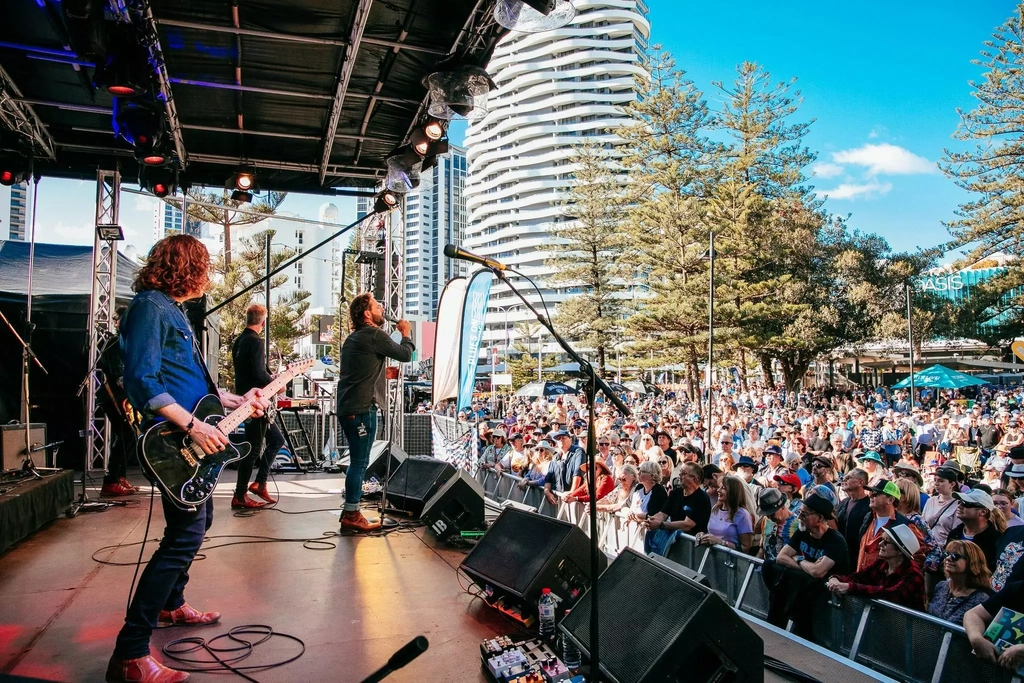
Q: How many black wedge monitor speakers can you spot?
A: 5